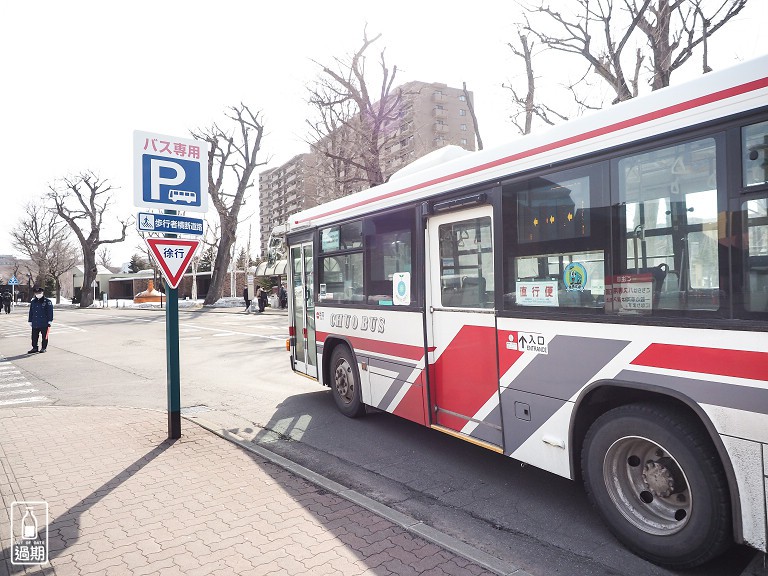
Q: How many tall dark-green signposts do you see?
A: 1